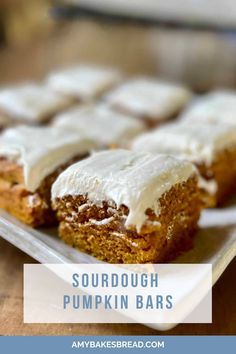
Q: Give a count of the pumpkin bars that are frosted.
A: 8